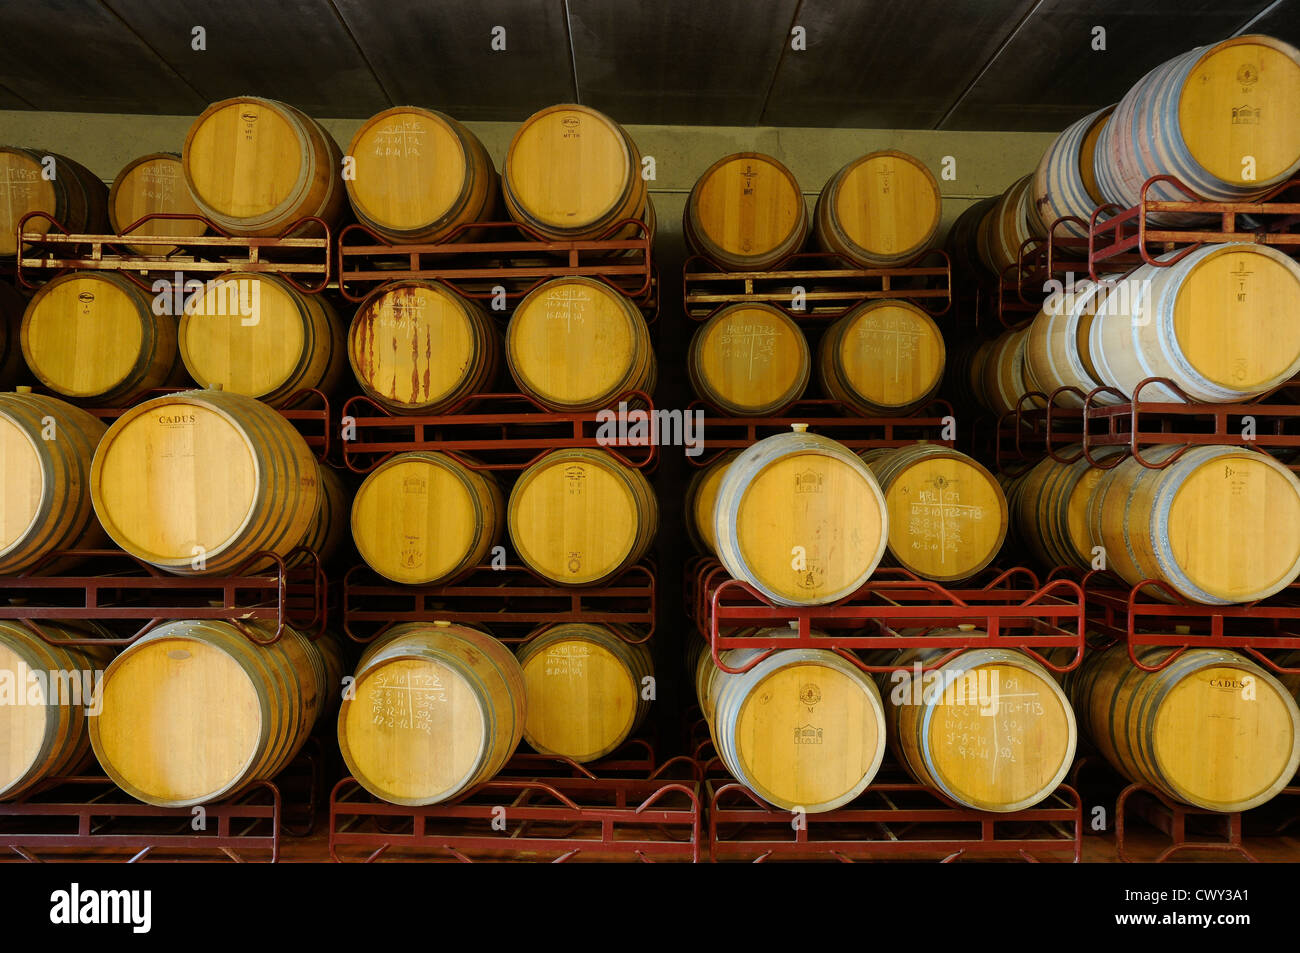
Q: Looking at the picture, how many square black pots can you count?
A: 0